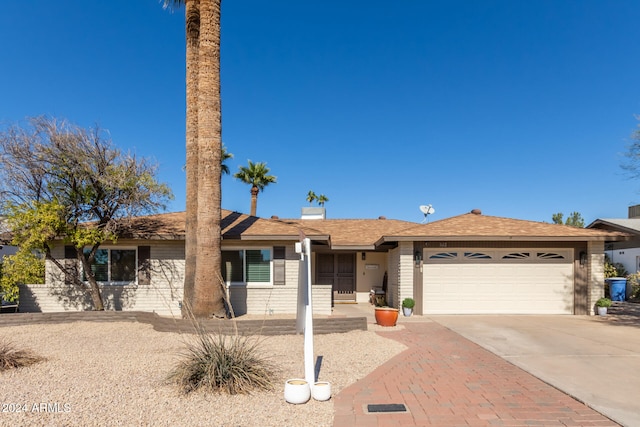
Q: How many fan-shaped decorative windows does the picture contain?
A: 4